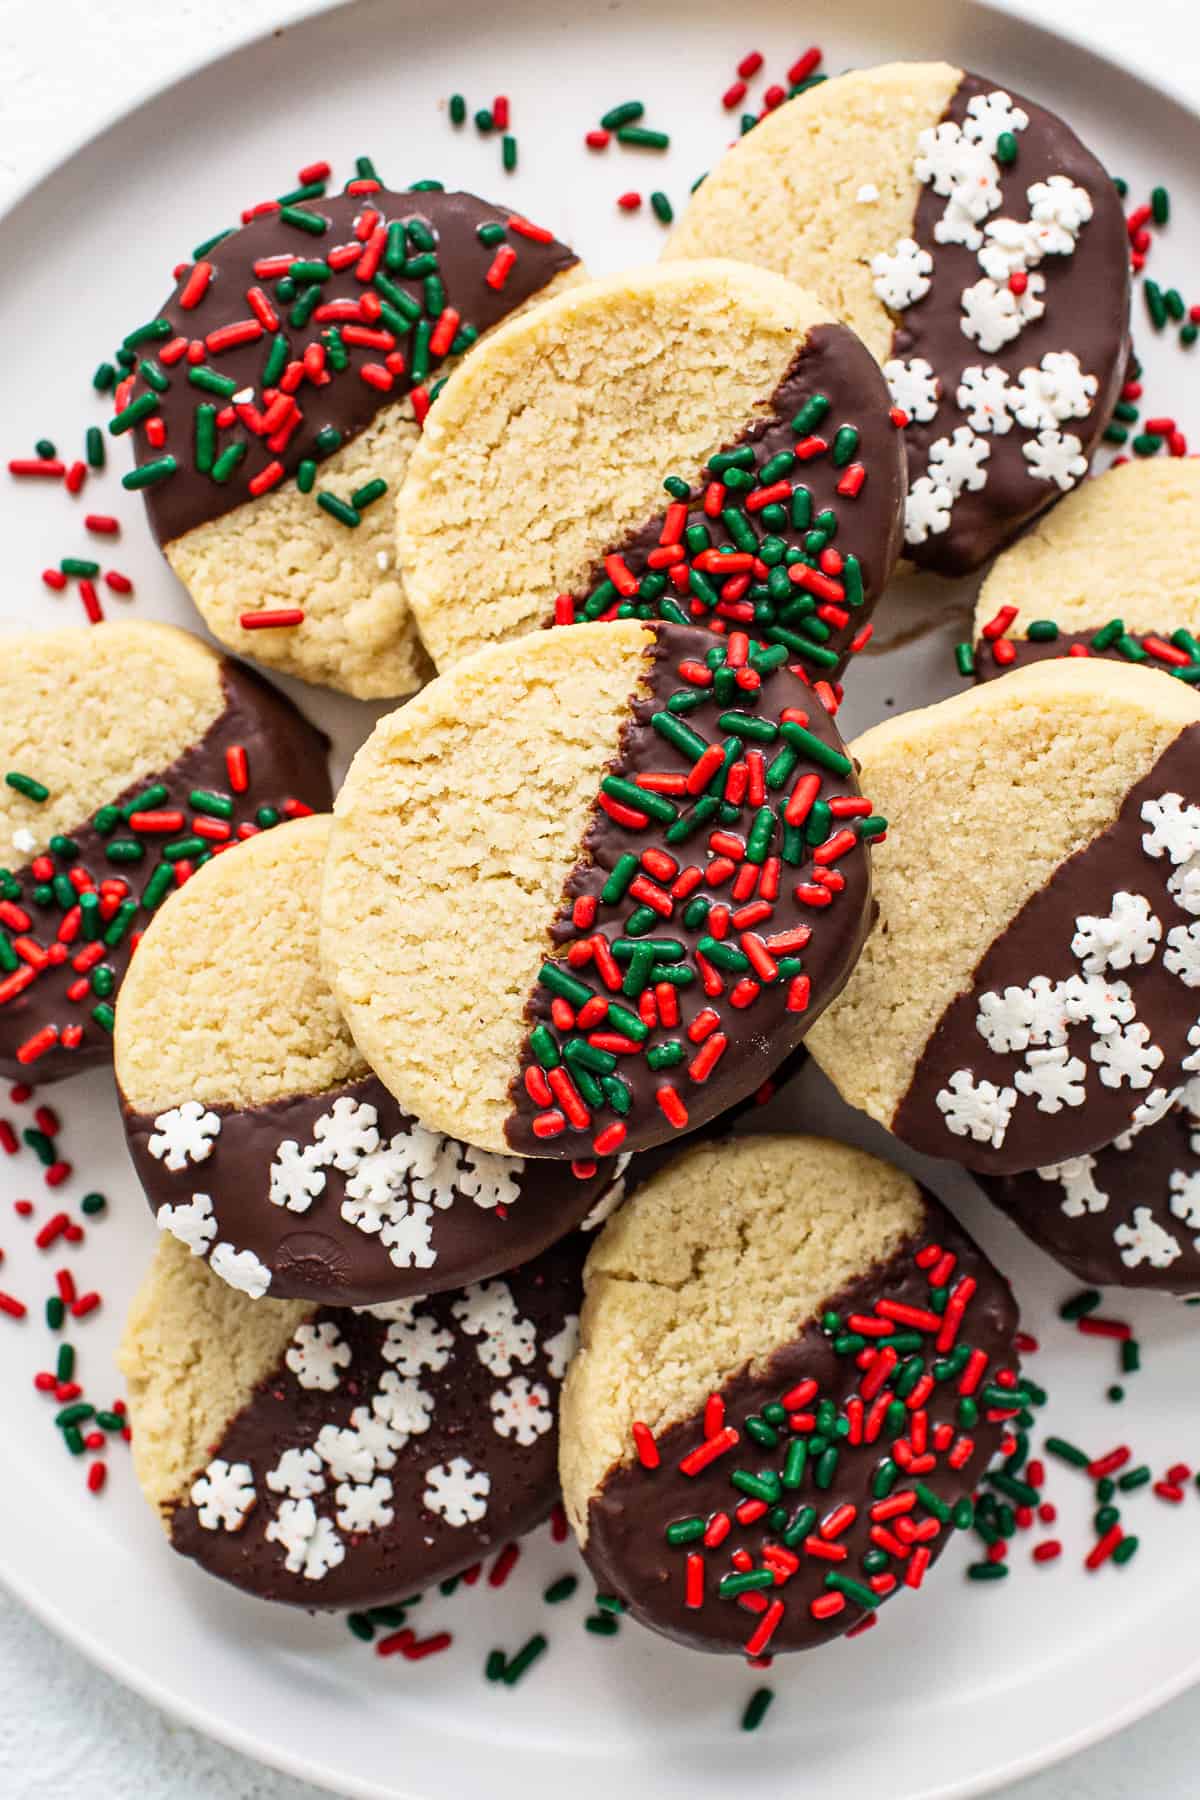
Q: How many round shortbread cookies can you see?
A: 11